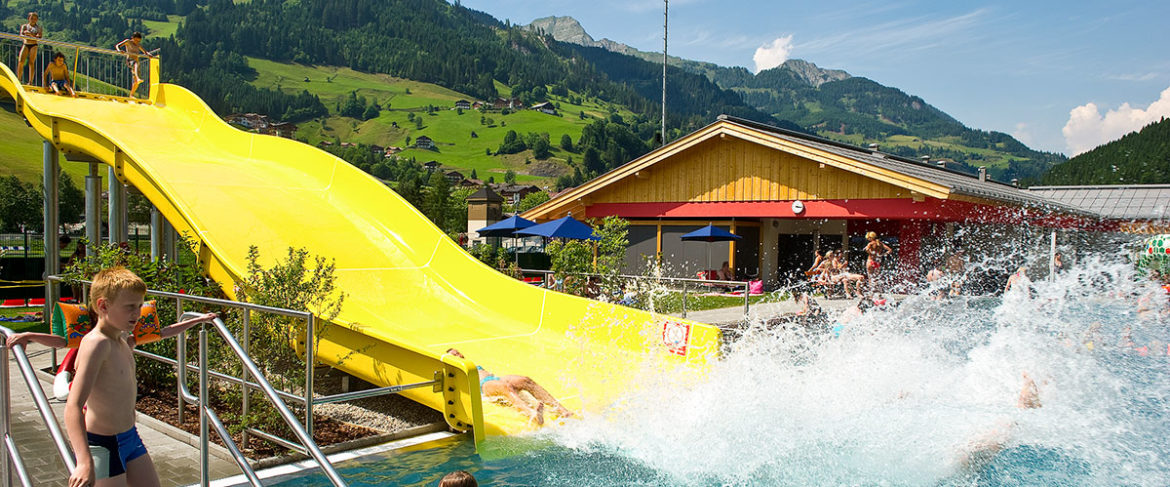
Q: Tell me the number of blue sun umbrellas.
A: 3